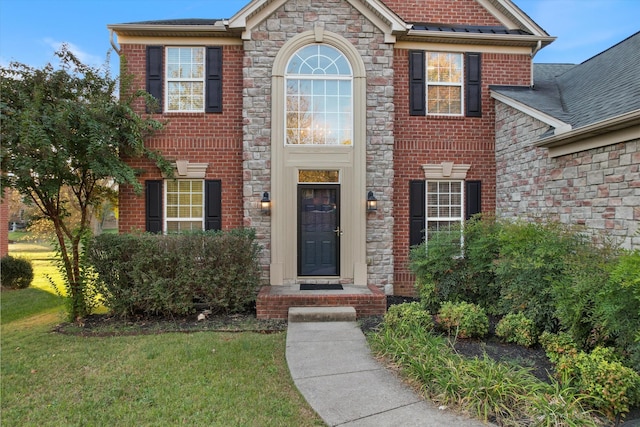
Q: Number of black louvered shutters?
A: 8